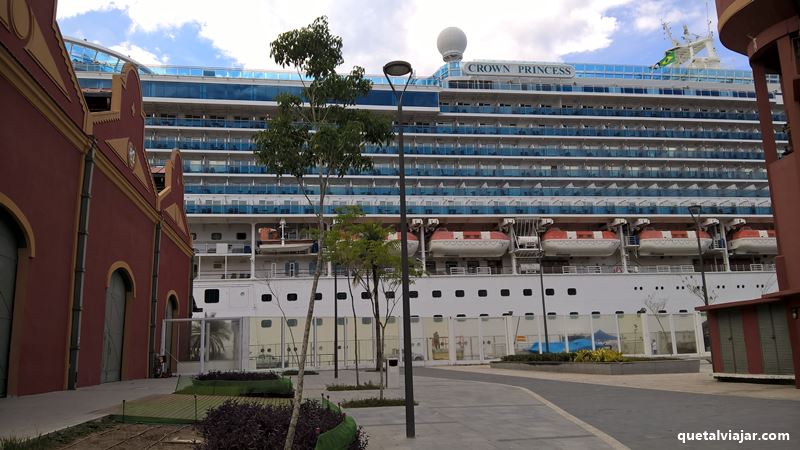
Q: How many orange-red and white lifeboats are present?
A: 5